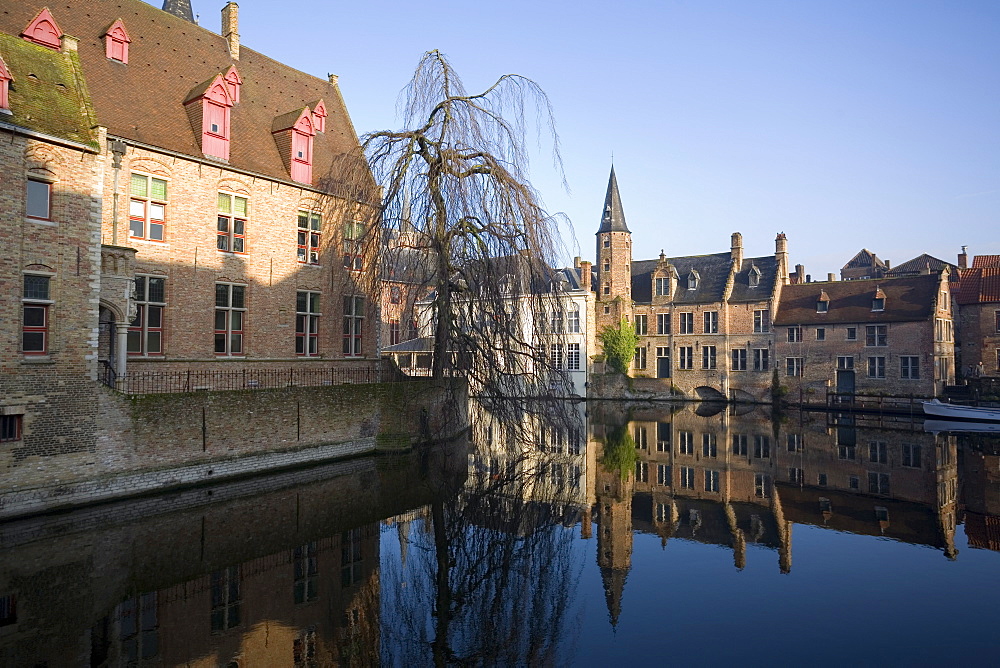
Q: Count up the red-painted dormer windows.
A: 7